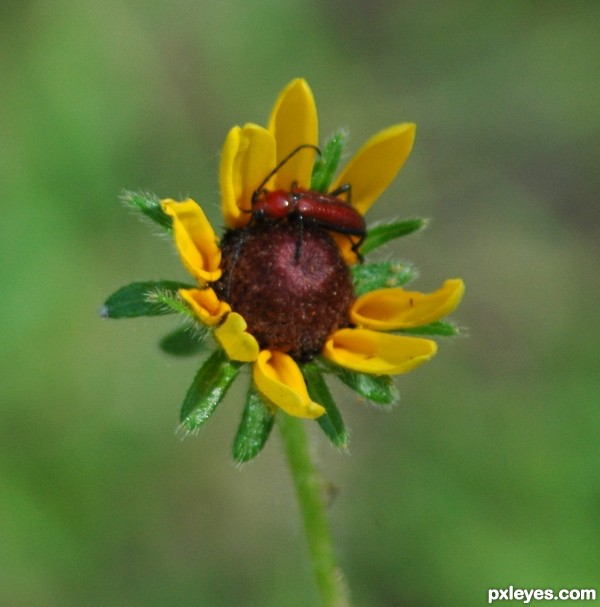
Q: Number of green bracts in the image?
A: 12